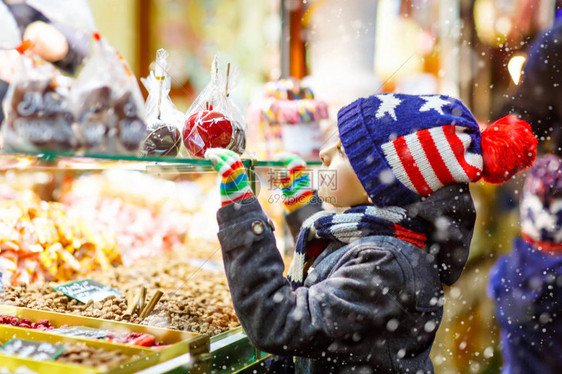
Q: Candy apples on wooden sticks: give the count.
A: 3